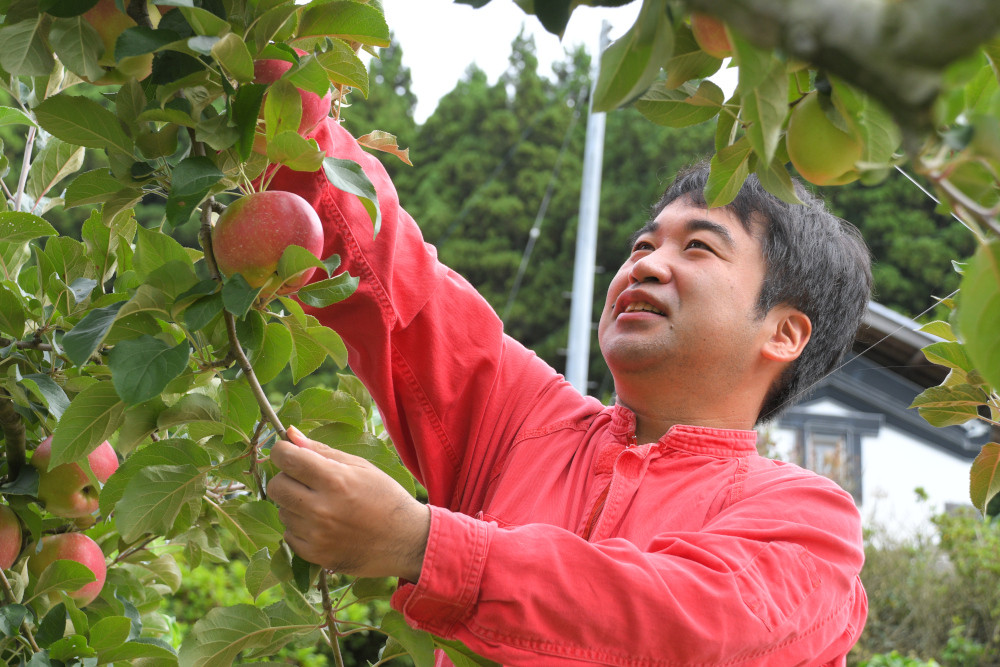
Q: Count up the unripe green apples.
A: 1